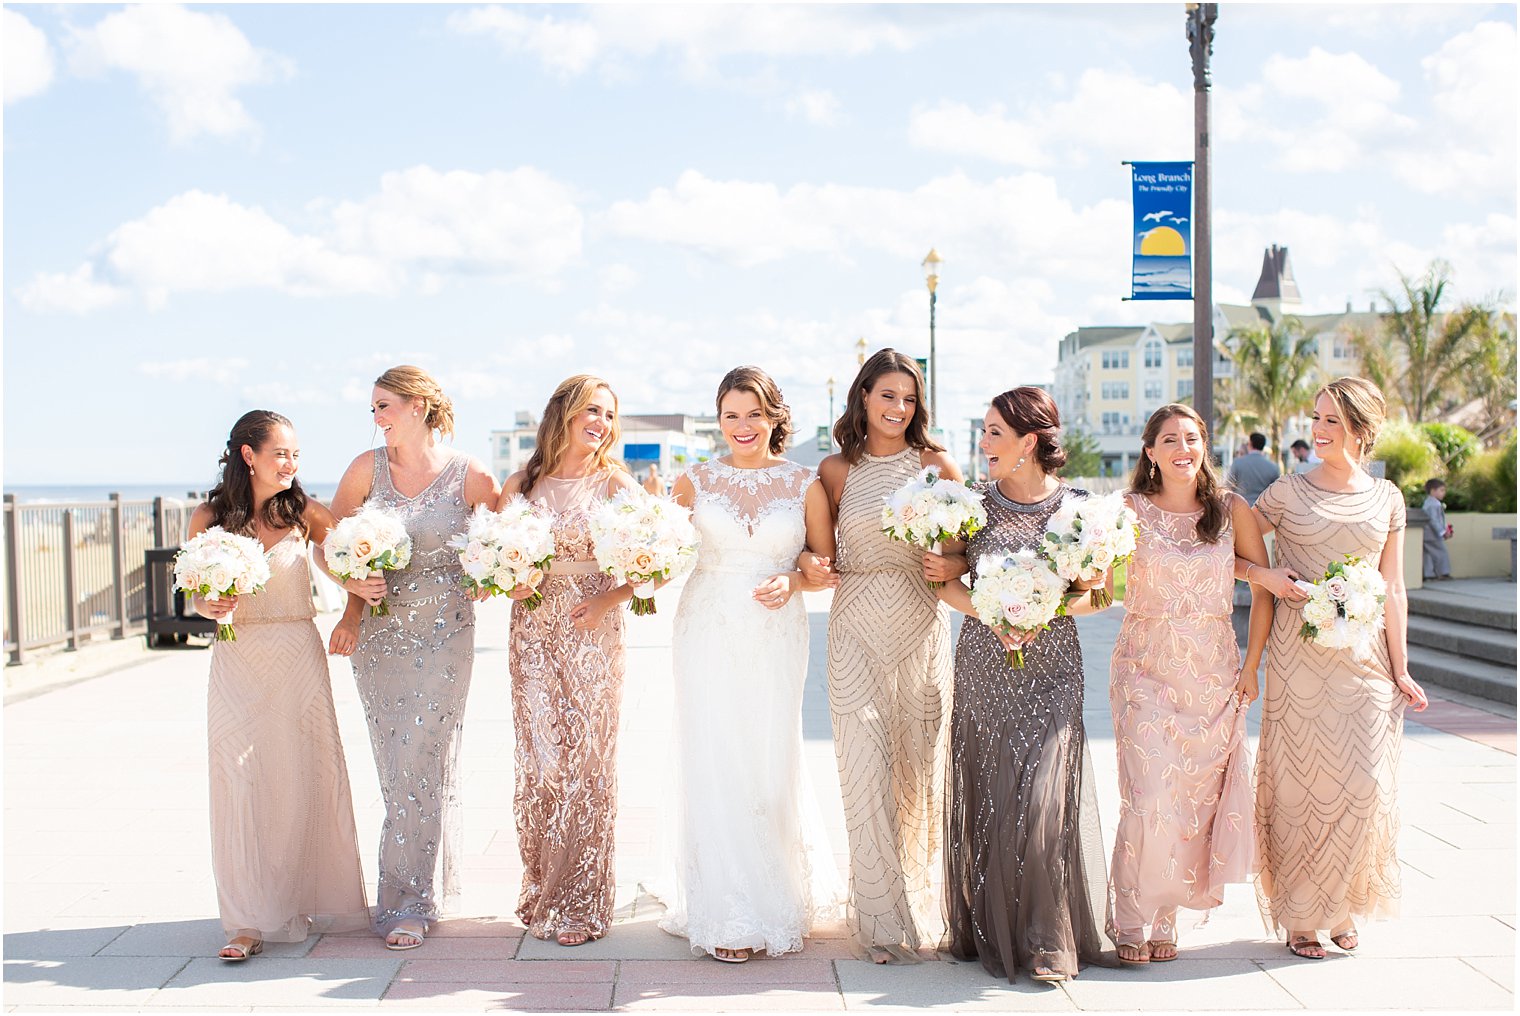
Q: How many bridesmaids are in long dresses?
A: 7